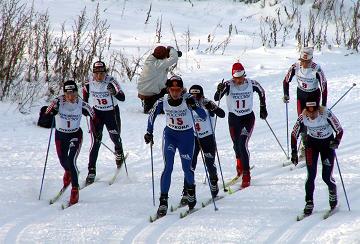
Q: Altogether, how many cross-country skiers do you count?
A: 7